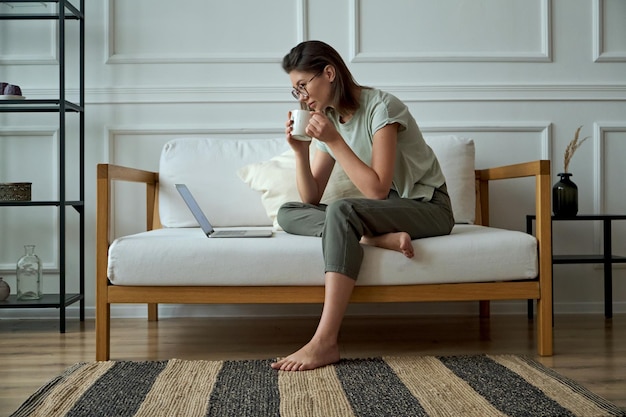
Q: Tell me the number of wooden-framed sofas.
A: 1